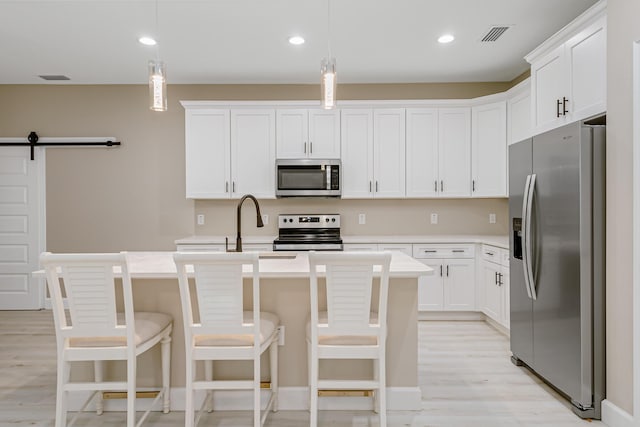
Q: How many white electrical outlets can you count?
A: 6